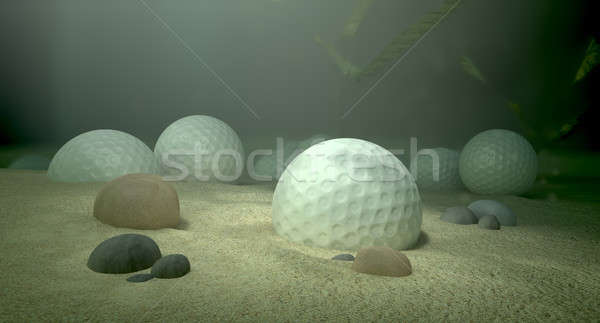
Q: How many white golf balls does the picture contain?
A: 5